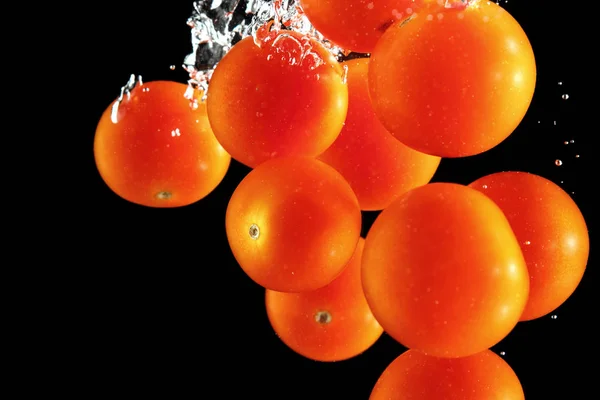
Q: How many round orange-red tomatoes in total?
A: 10